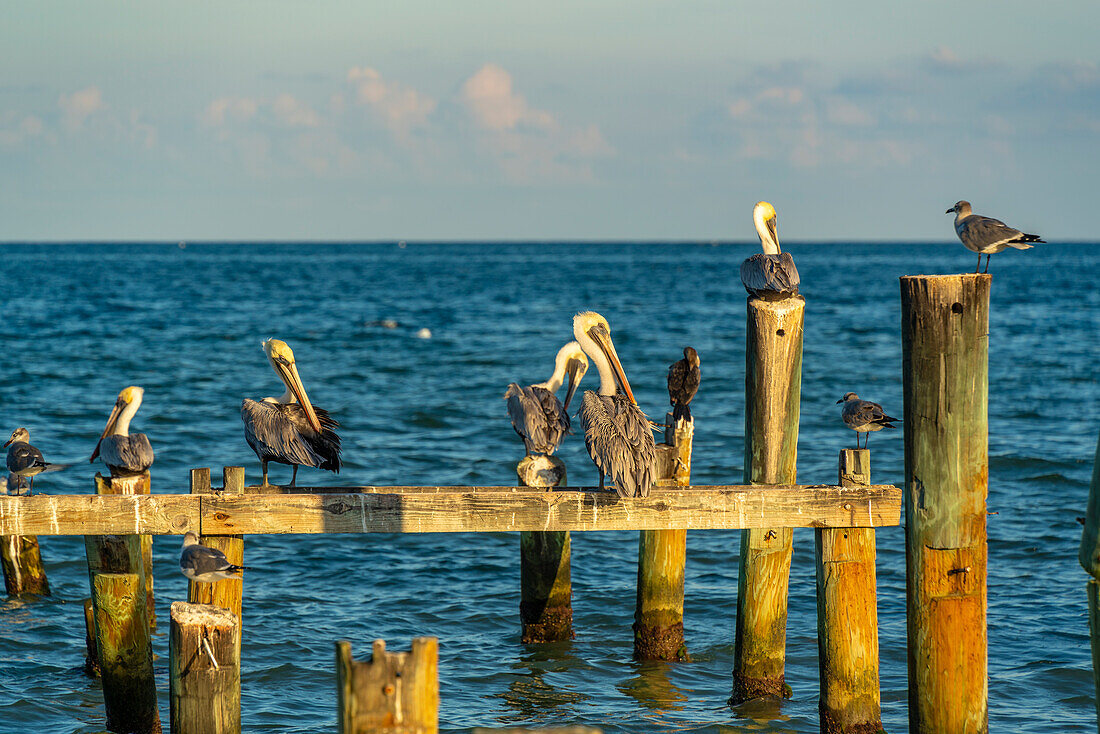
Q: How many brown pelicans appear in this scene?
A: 5